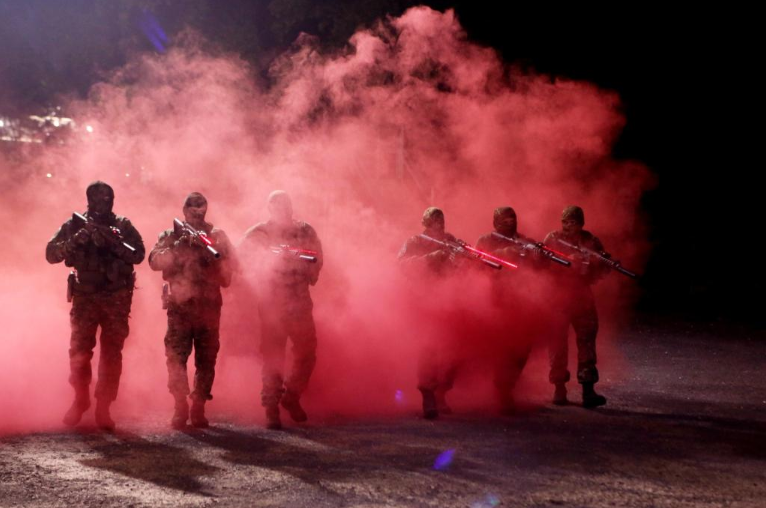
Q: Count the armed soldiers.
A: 6